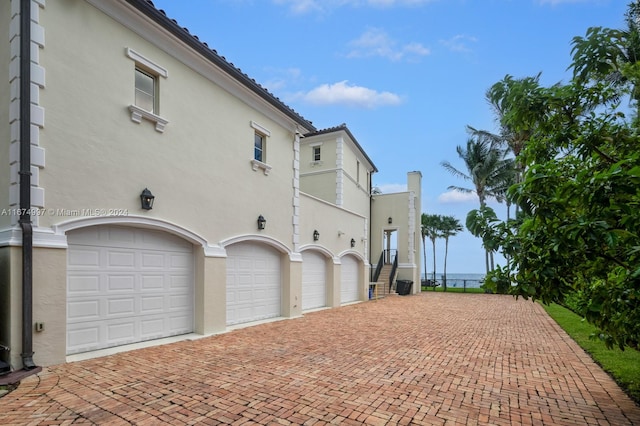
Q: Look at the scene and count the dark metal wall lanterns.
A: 5